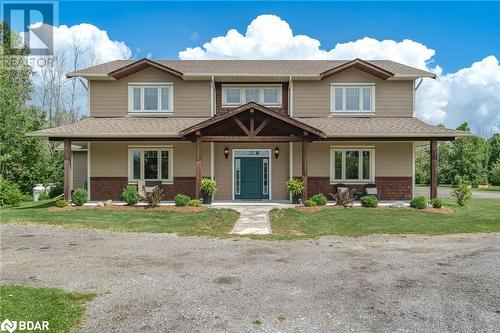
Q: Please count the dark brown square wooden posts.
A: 4